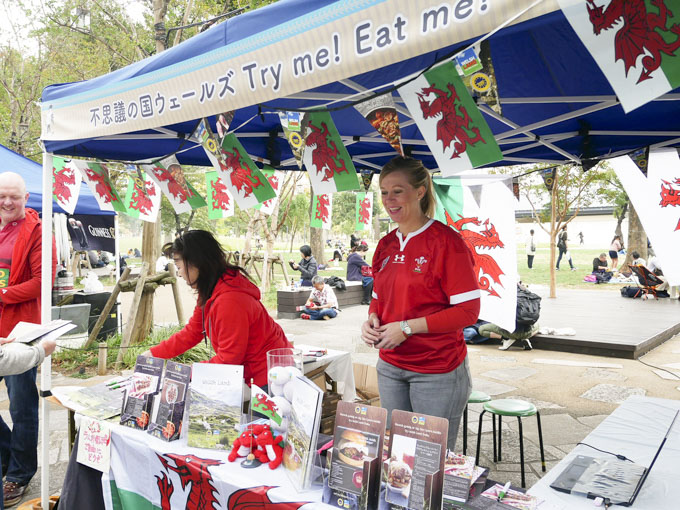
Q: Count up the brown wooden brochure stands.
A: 2